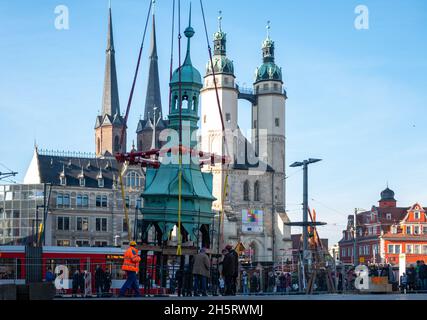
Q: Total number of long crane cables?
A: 4